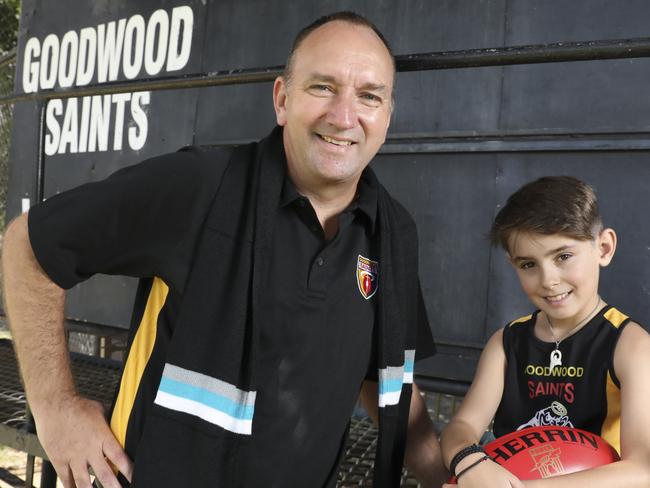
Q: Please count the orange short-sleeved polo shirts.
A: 0